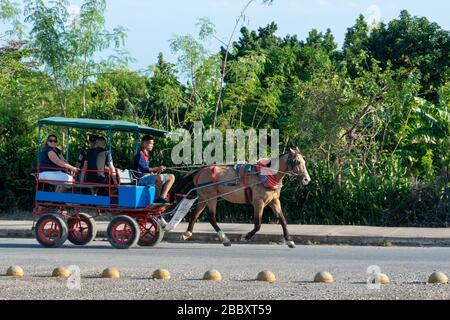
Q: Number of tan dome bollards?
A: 9